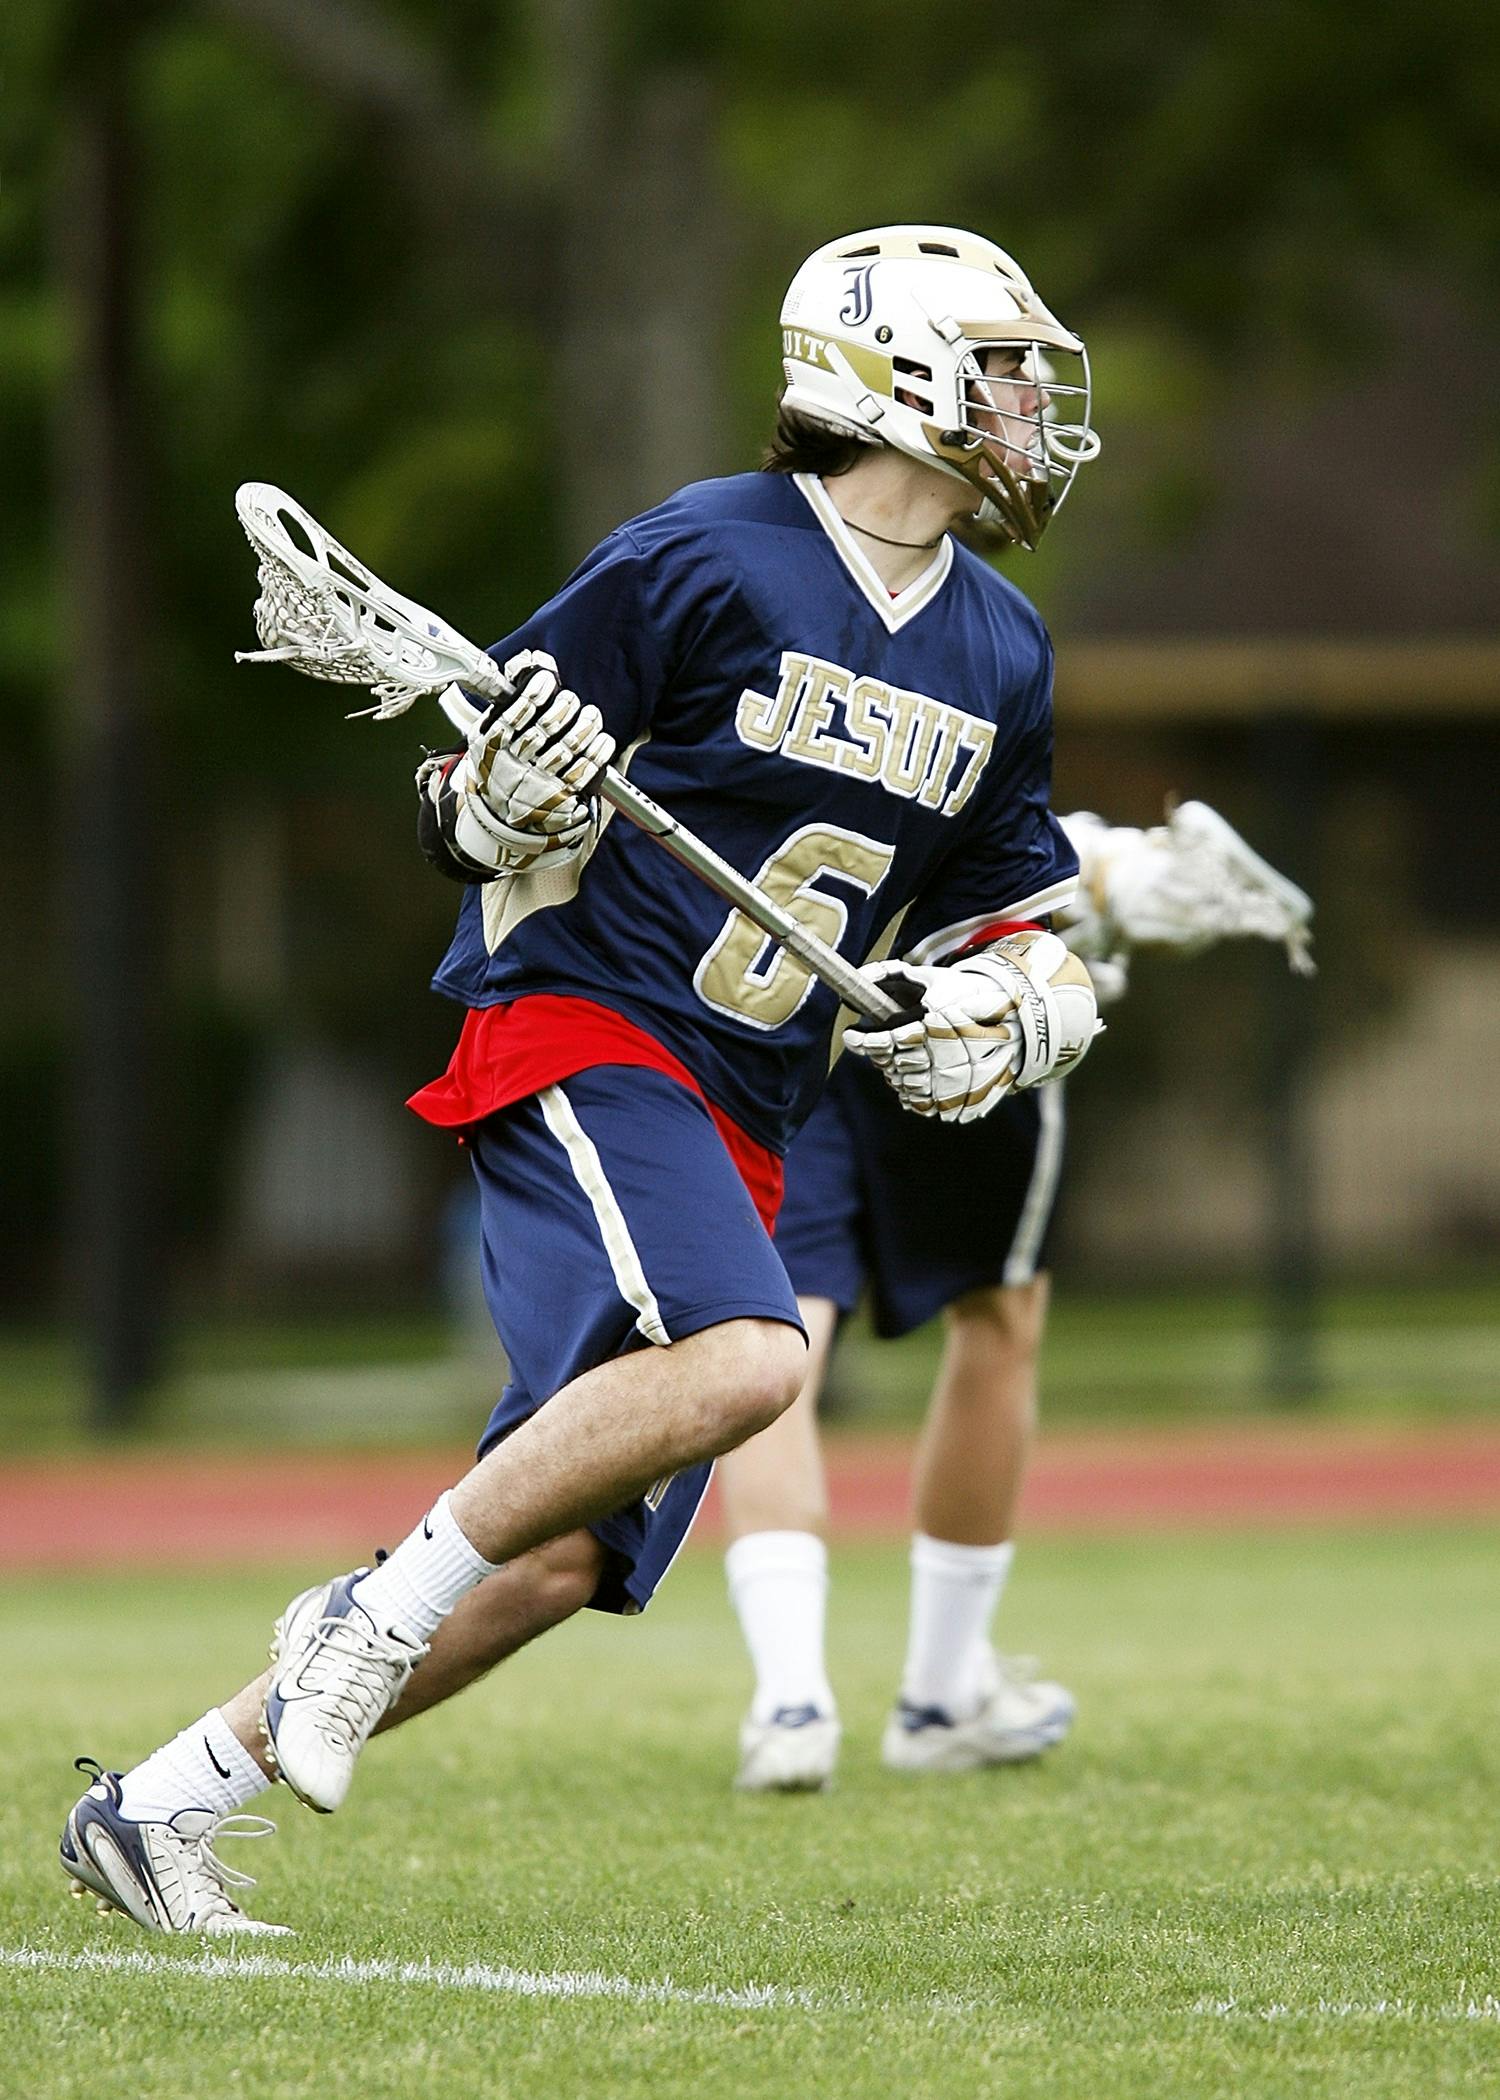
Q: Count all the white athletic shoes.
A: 4